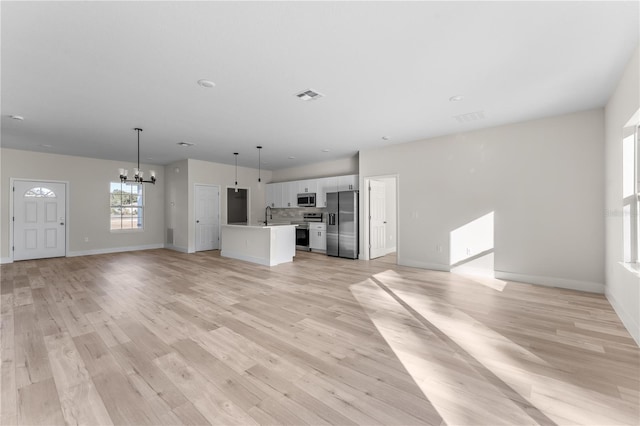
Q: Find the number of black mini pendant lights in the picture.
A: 2